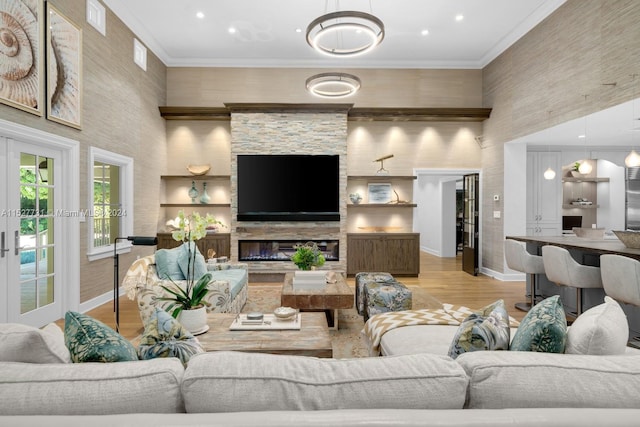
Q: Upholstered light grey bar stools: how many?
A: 3